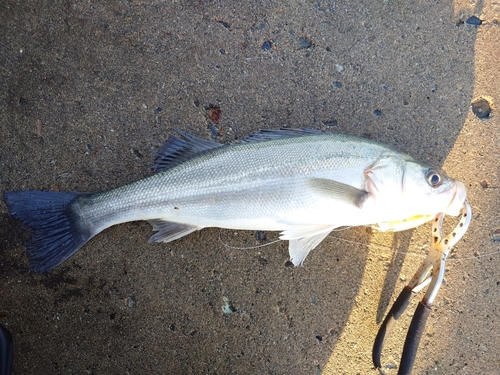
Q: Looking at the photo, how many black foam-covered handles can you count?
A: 2